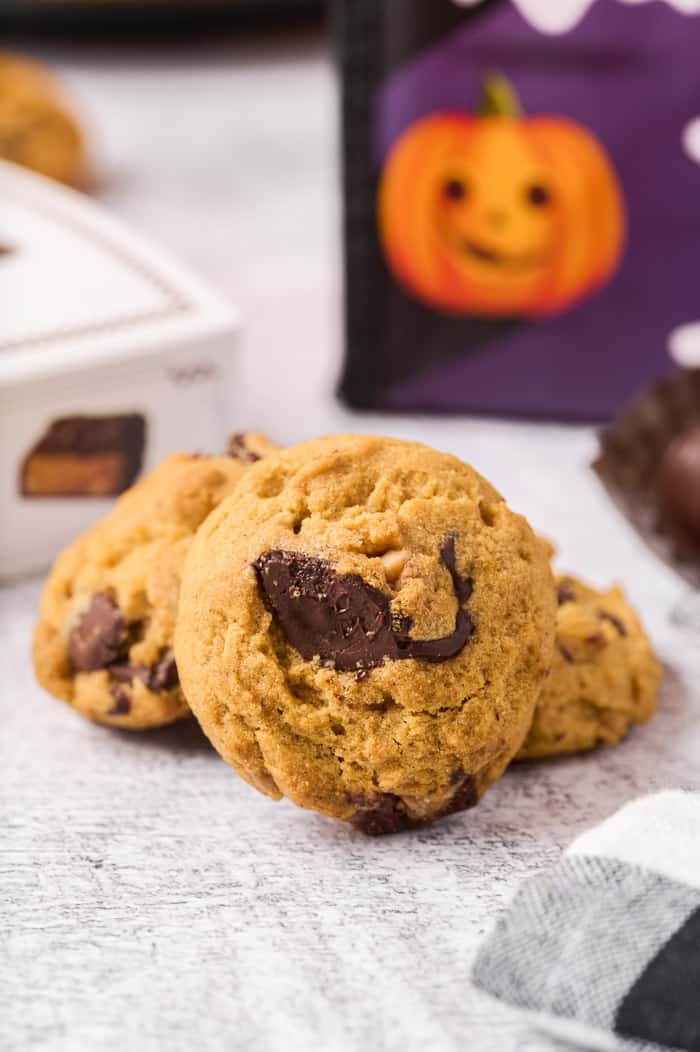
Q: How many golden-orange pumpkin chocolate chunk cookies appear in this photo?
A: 4